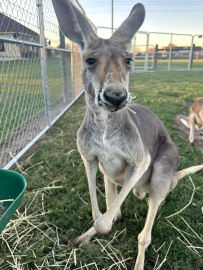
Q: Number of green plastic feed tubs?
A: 1